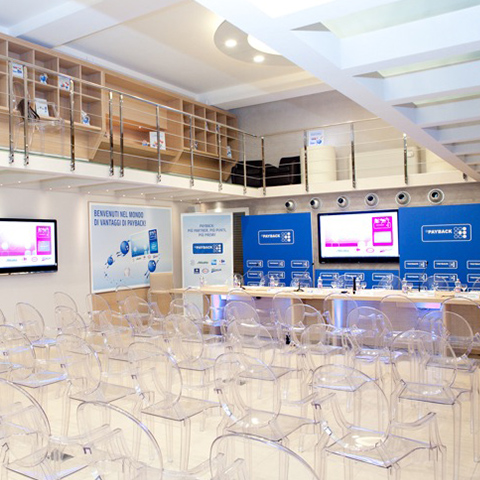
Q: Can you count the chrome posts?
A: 13